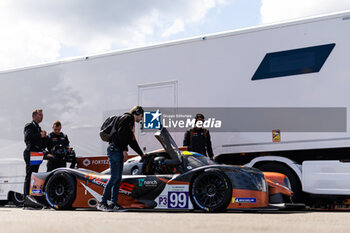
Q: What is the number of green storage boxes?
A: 0